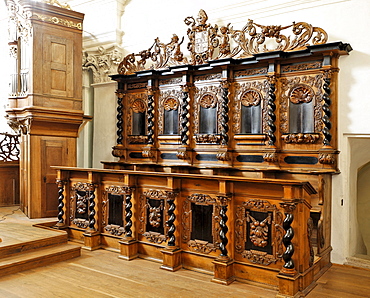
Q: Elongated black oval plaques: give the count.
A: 5